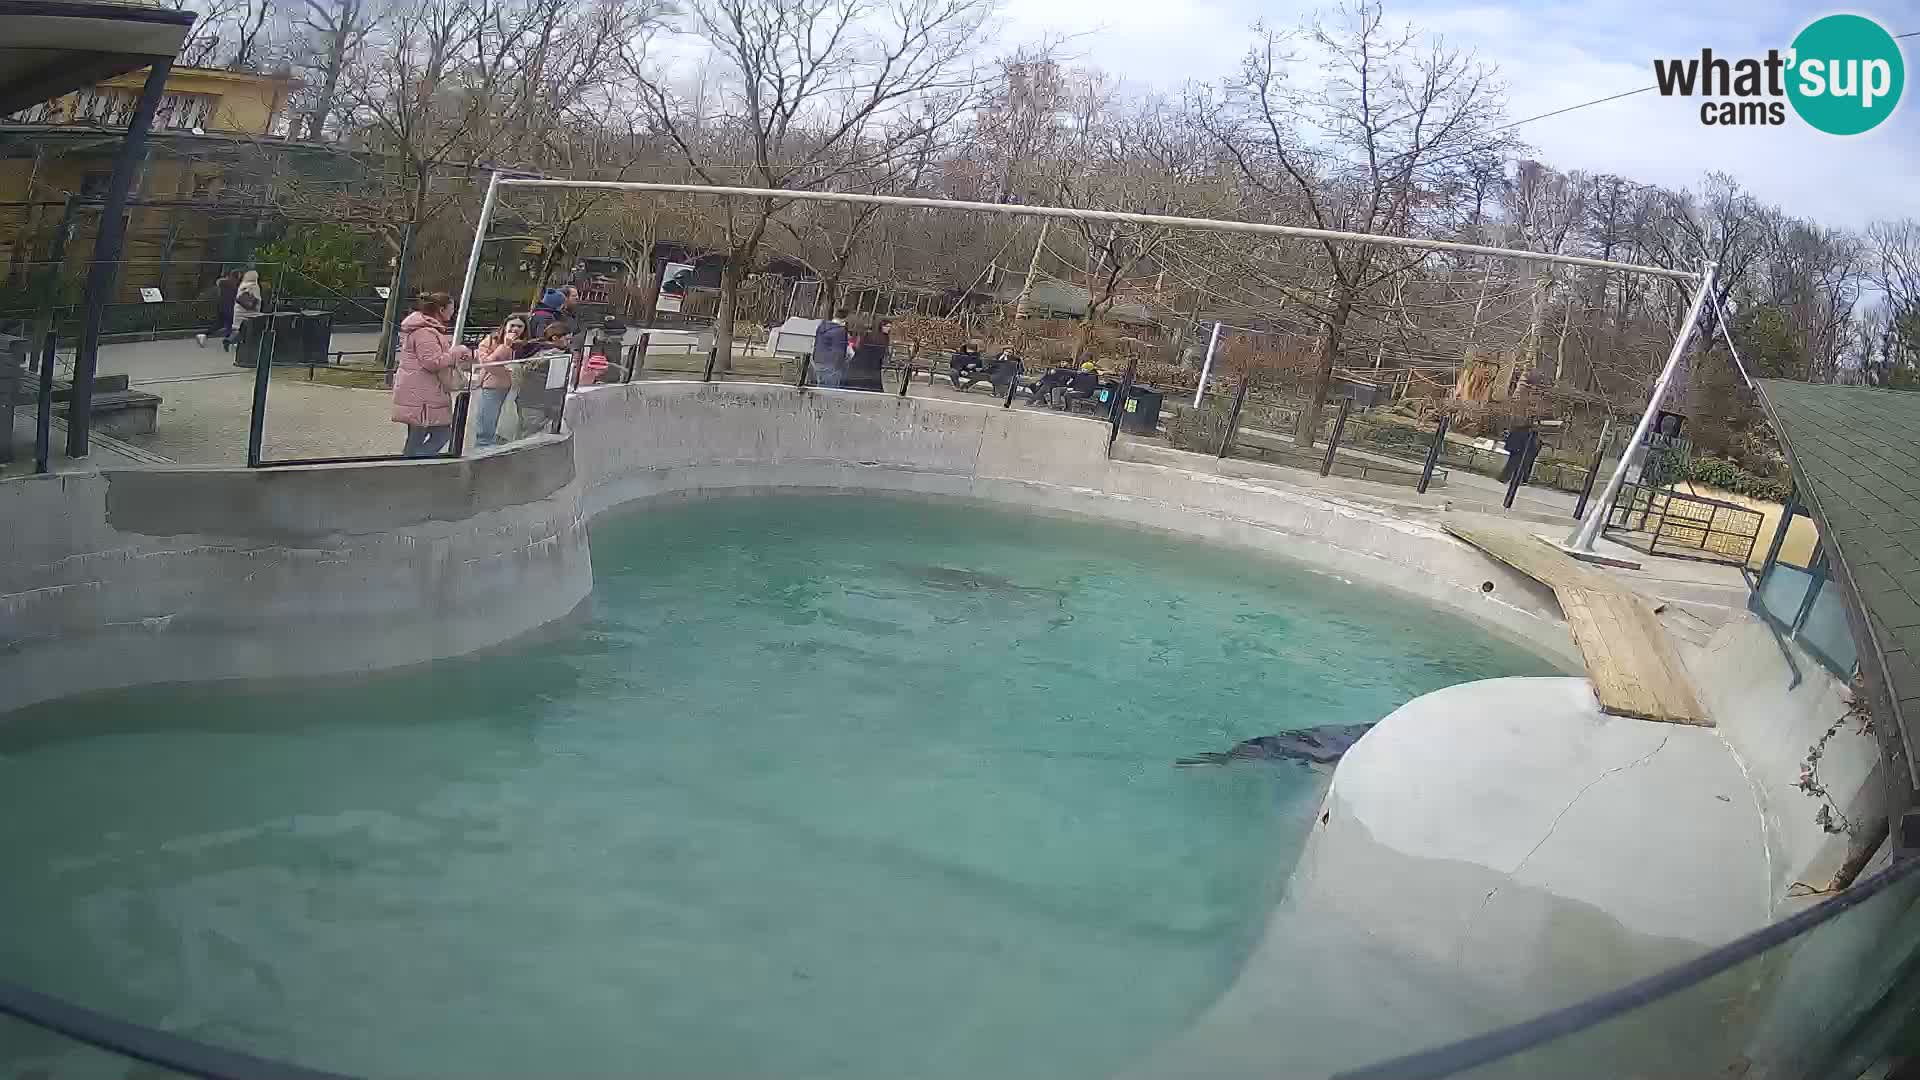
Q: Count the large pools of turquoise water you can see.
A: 1